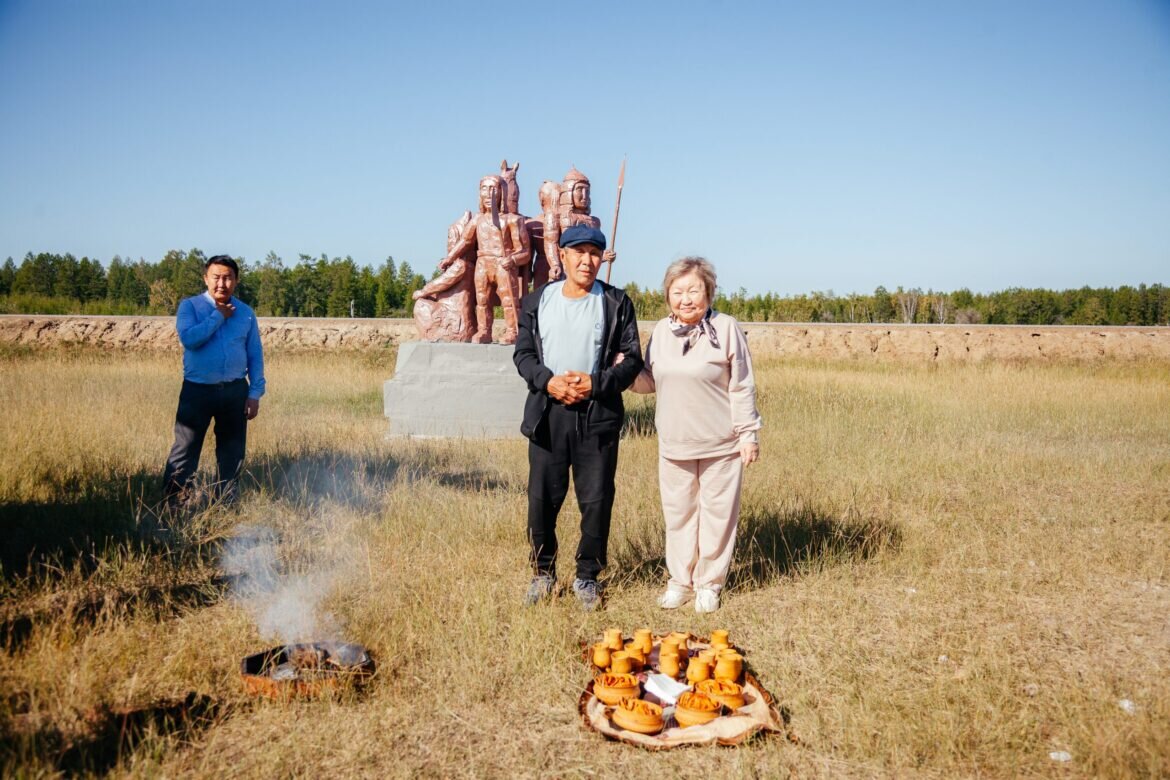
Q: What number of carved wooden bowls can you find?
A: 4